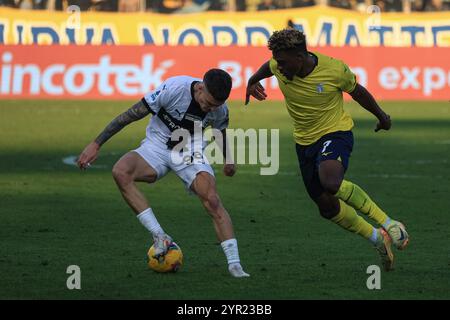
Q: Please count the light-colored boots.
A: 4